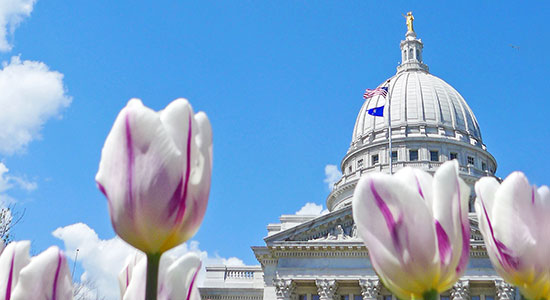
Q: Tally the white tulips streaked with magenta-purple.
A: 5